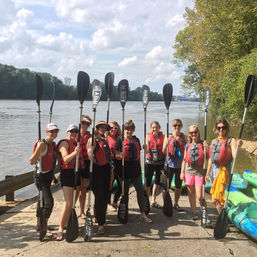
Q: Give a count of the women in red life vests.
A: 10